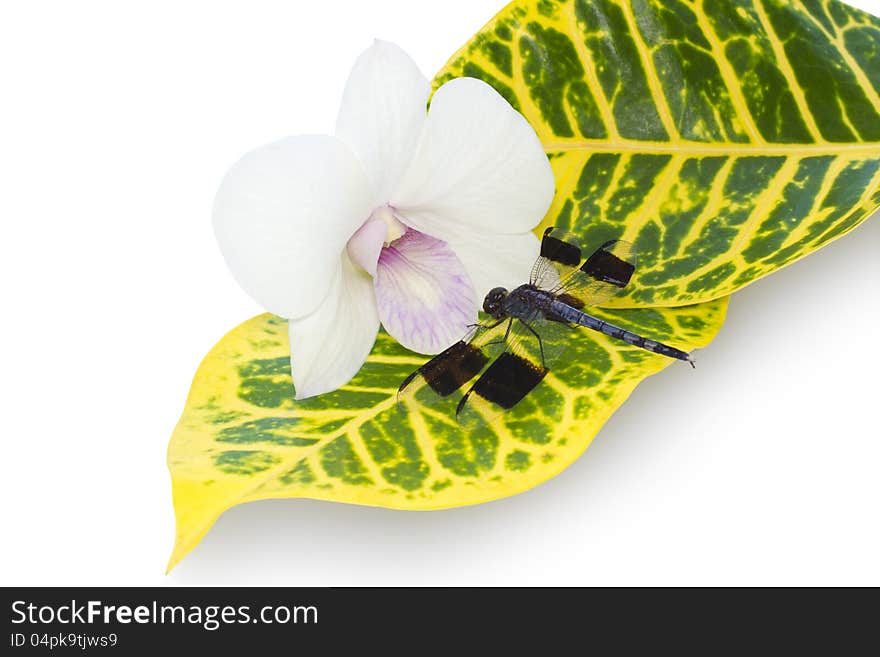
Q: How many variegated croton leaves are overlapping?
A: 2